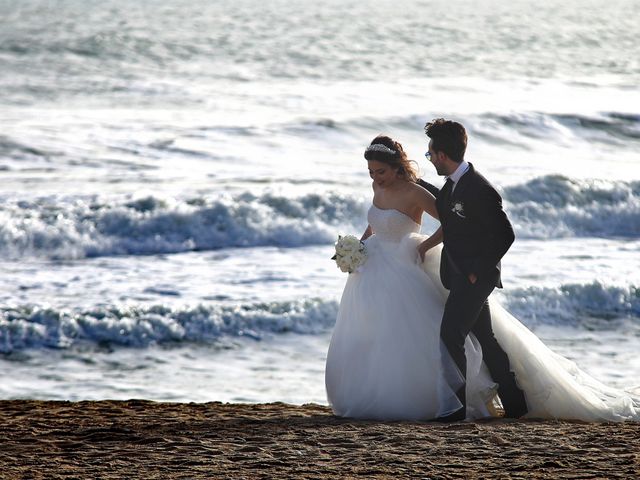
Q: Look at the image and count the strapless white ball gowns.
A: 1